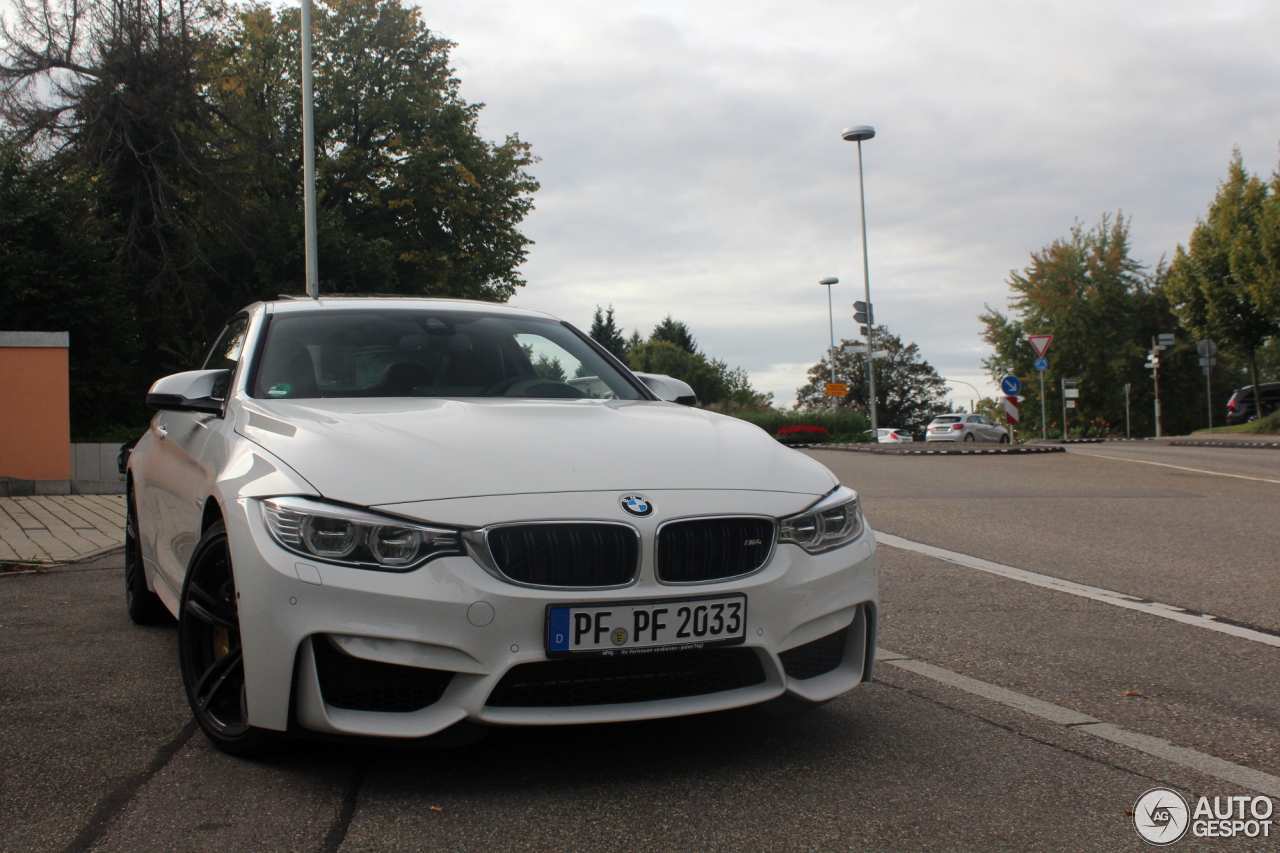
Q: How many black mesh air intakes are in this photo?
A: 3